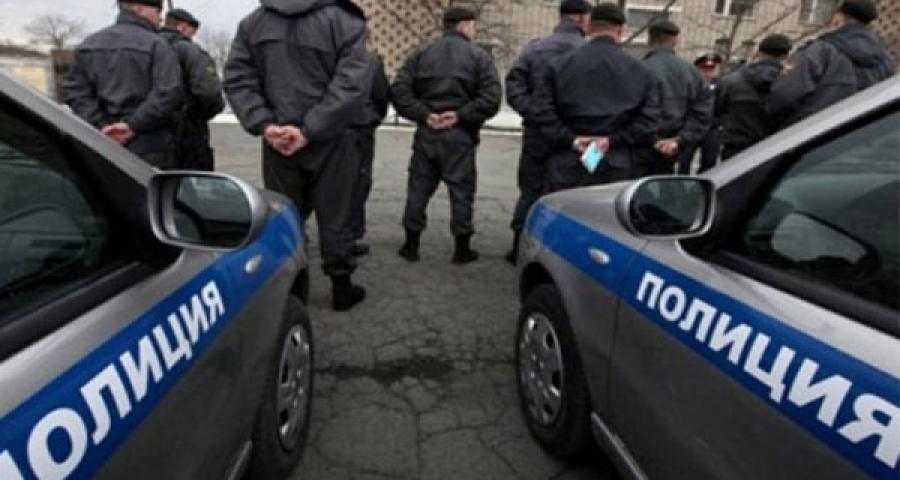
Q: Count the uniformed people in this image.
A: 11